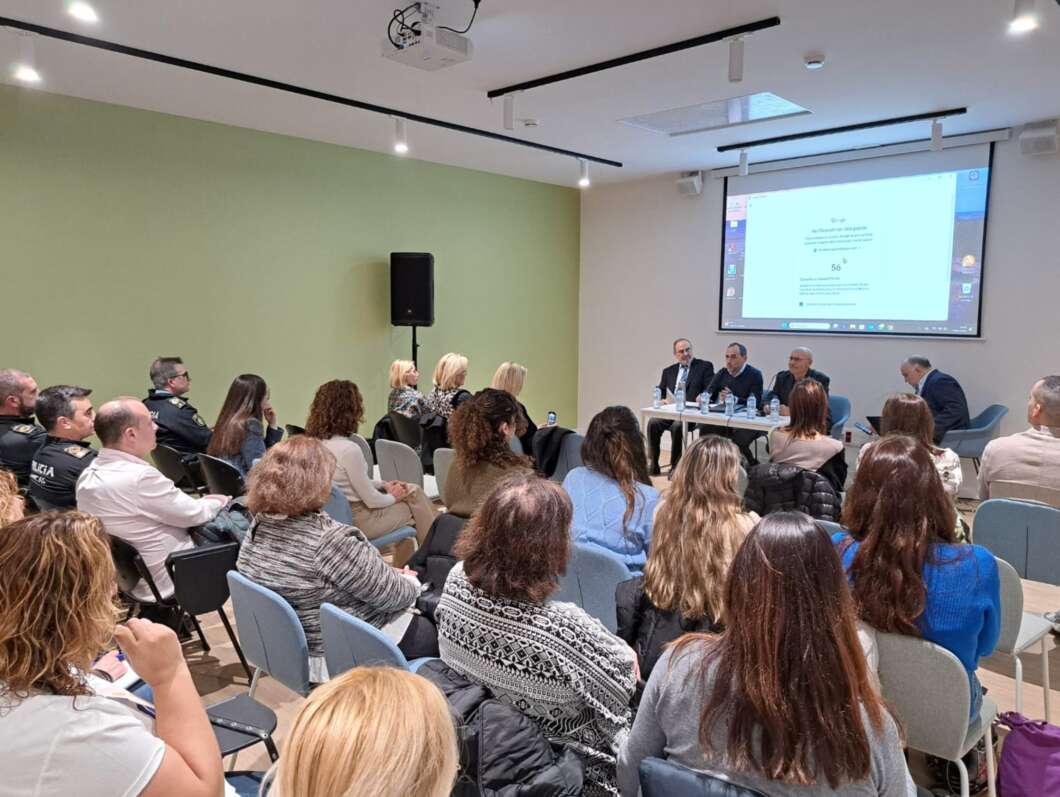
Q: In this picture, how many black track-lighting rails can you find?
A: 3